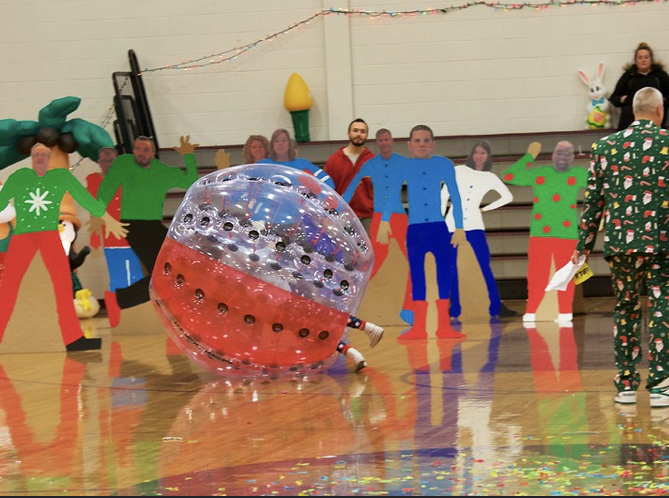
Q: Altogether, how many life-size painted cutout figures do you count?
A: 9